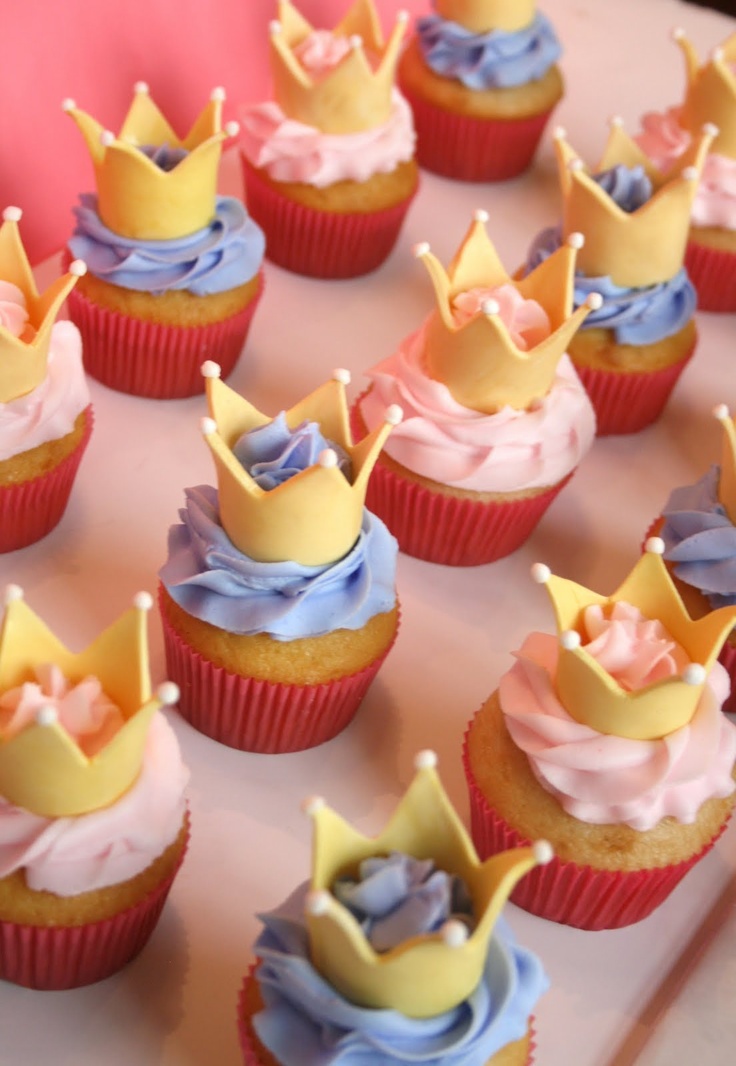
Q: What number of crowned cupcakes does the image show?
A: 12